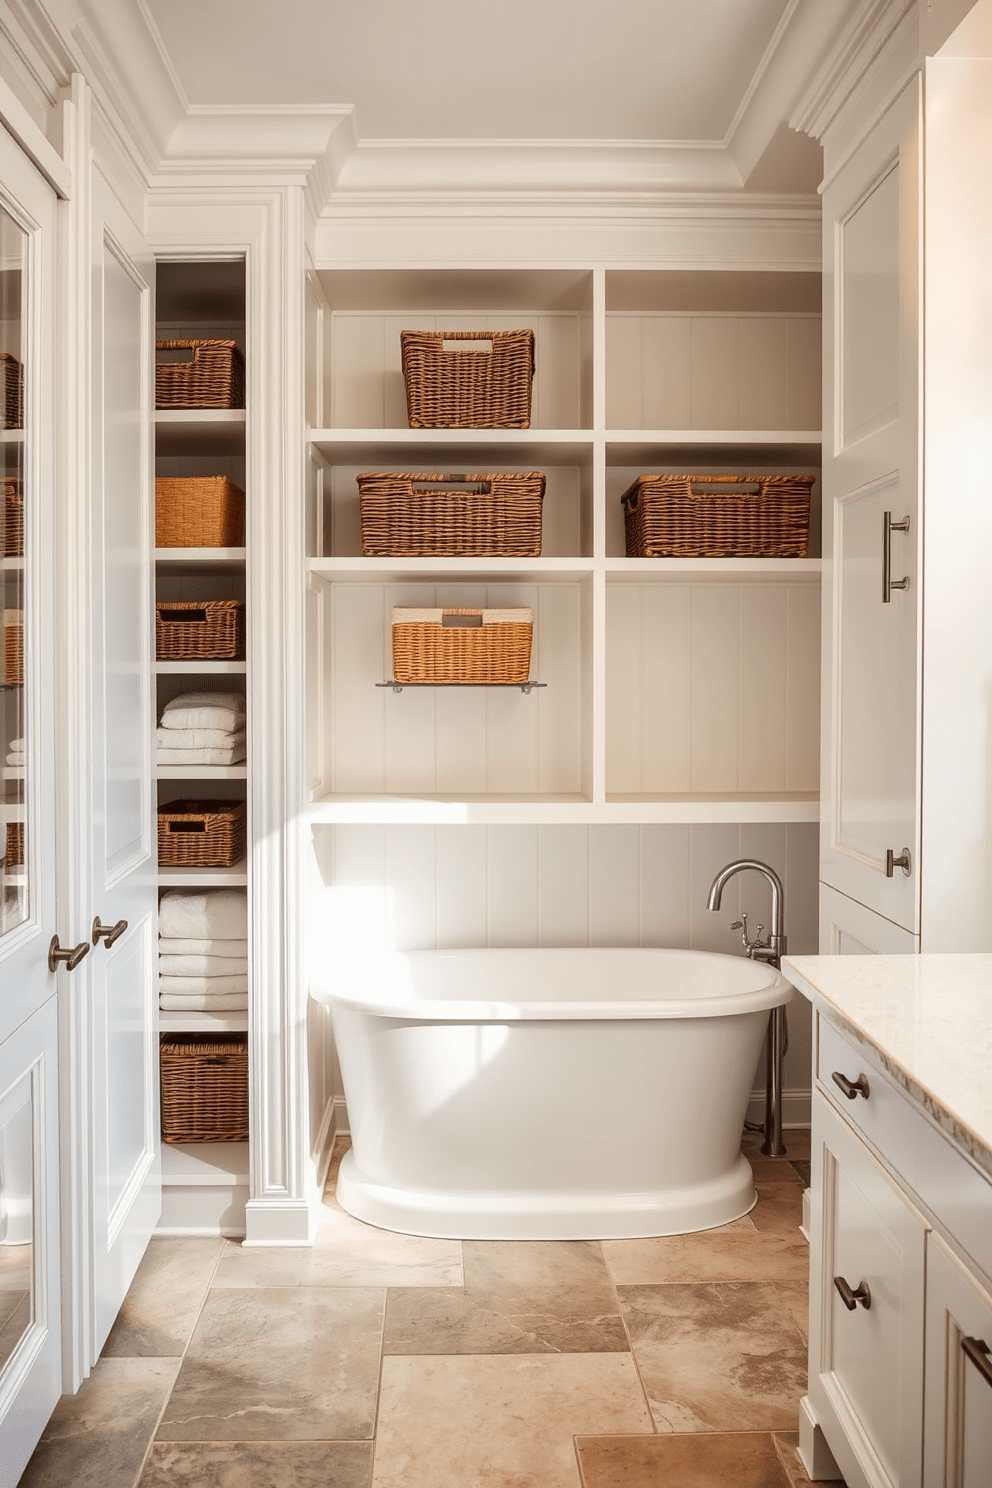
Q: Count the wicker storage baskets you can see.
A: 9